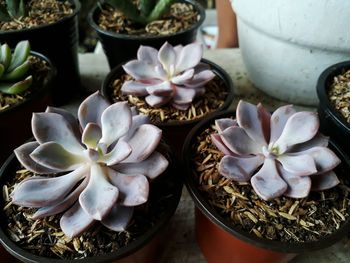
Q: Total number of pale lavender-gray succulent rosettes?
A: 3